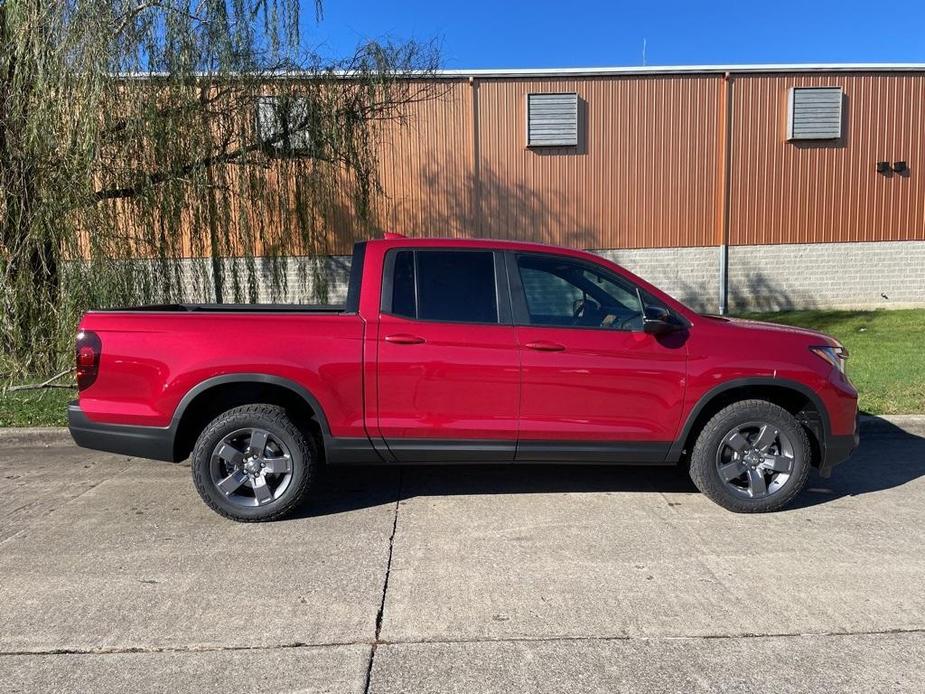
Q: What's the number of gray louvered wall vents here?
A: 3